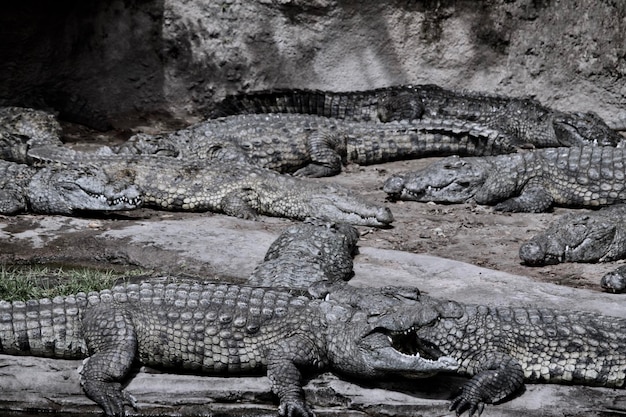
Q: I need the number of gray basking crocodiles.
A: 11